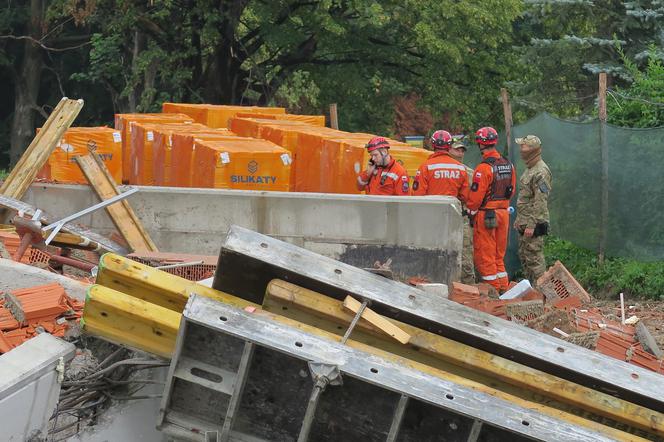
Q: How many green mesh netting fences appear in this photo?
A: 1